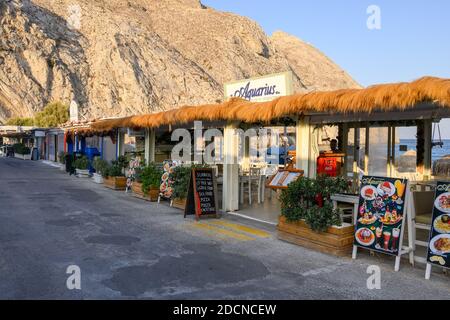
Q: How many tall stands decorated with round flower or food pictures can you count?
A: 4